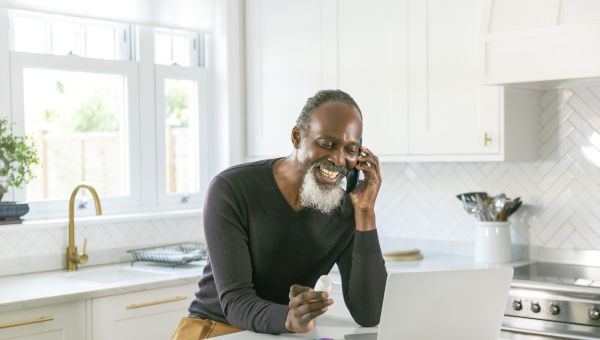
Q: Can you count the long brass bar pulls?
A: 2